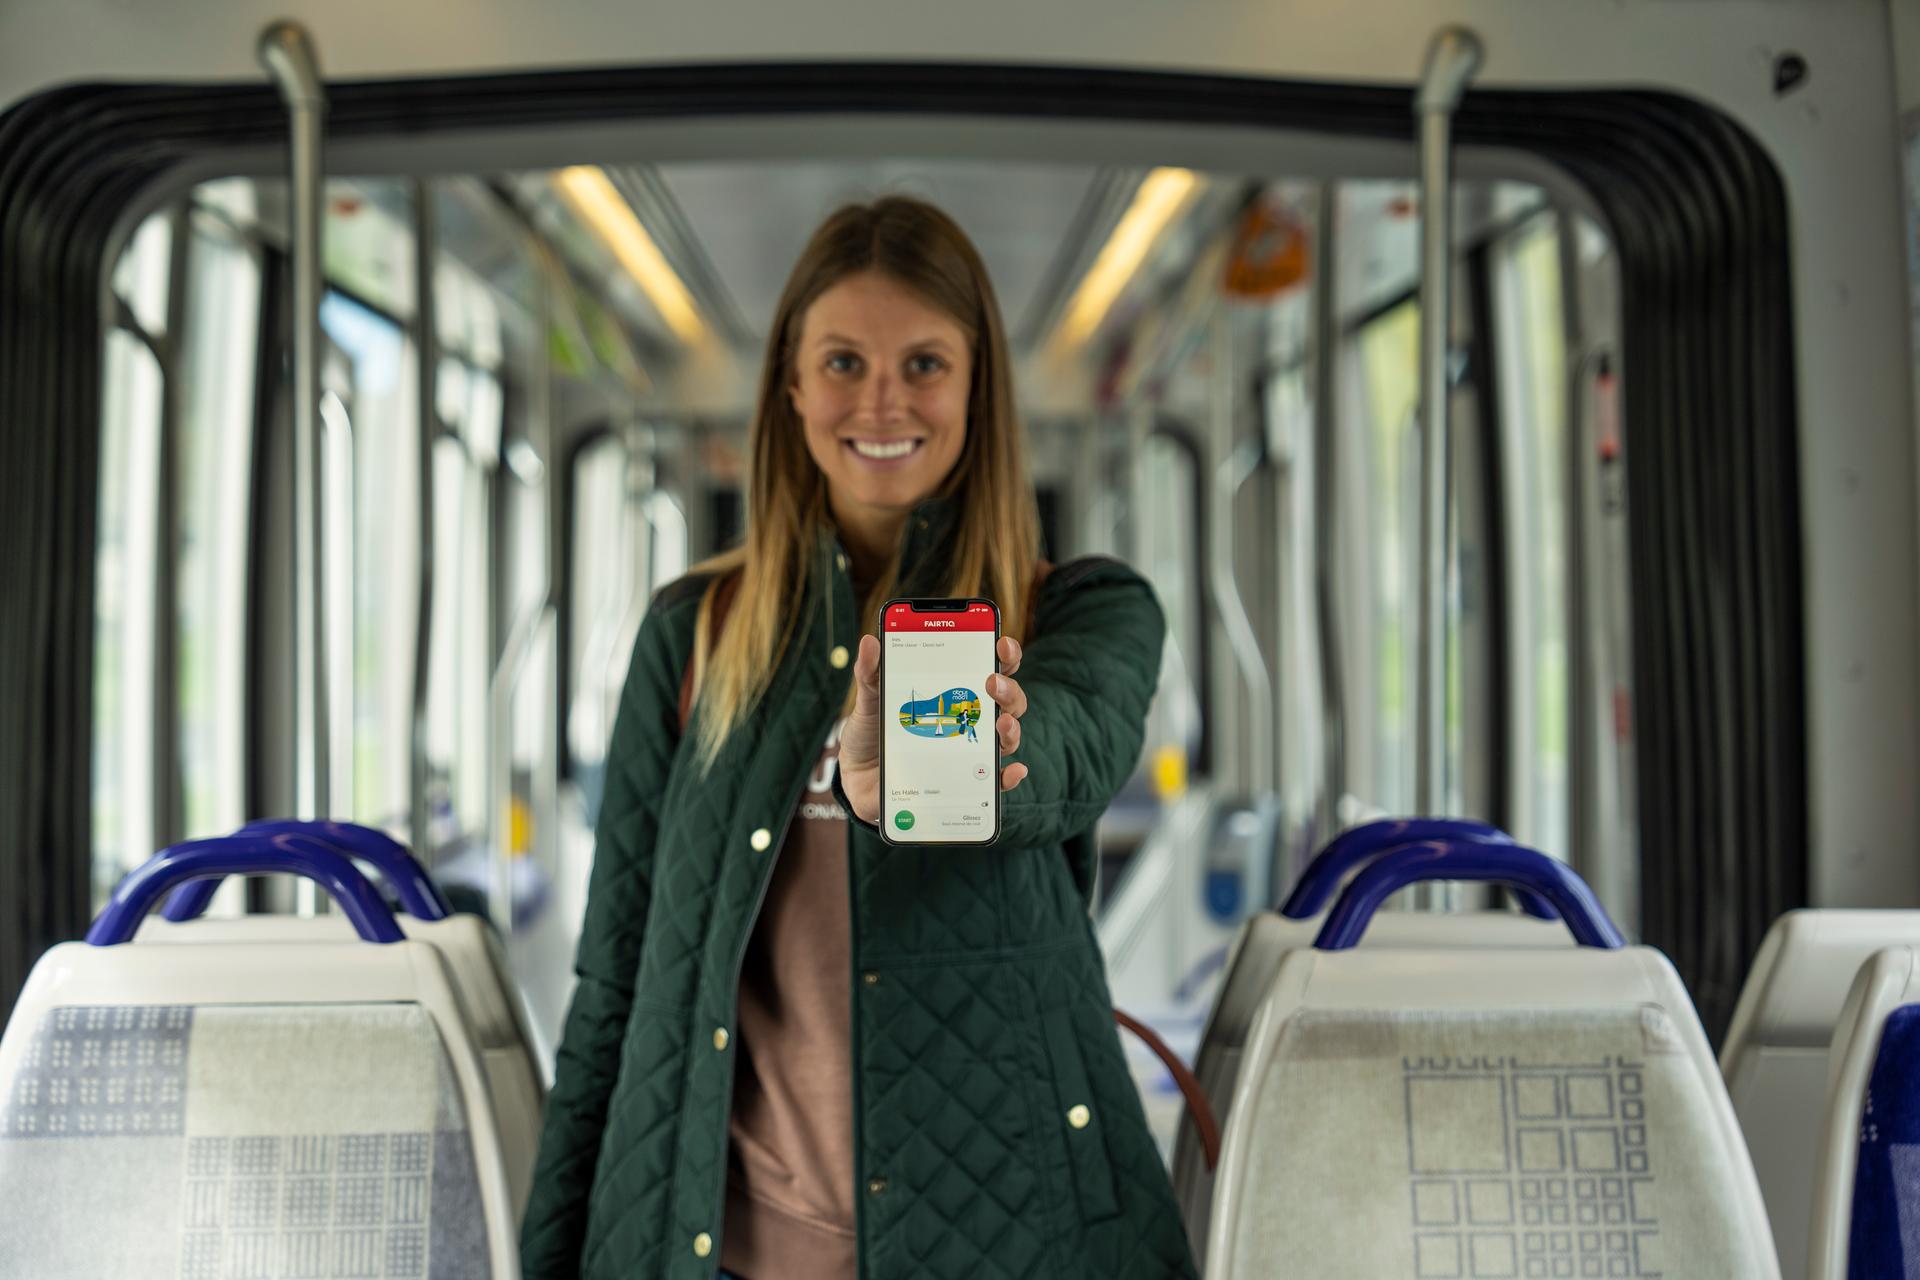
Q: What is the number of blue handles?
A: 4